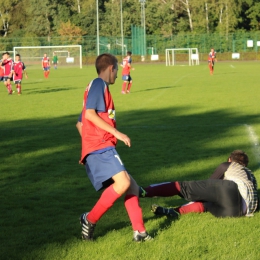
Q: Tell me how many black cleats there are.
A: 4